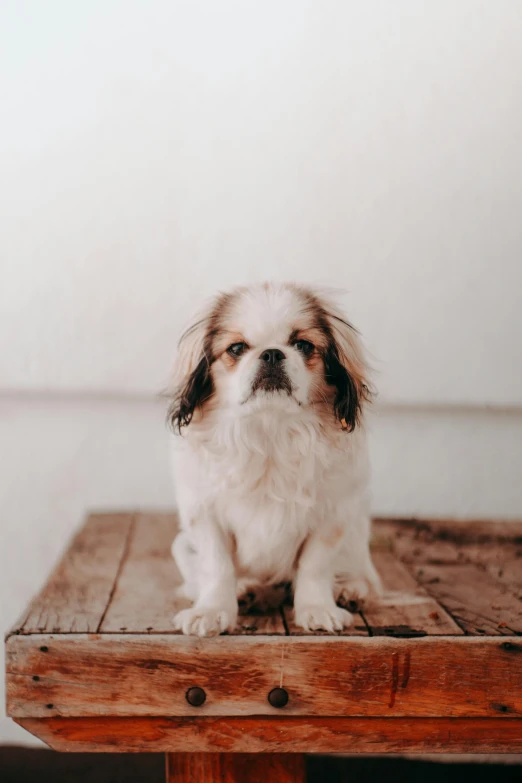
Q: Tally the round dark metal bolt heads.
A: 2